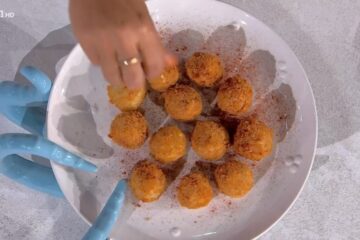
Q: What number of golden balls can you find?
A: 12